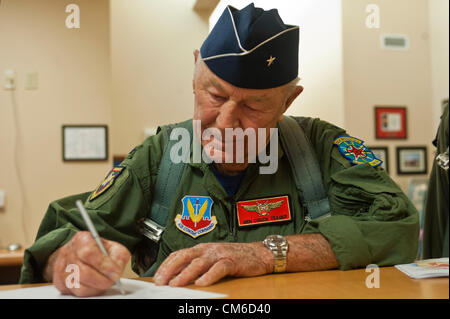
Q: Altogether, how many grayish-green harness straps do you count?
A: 2